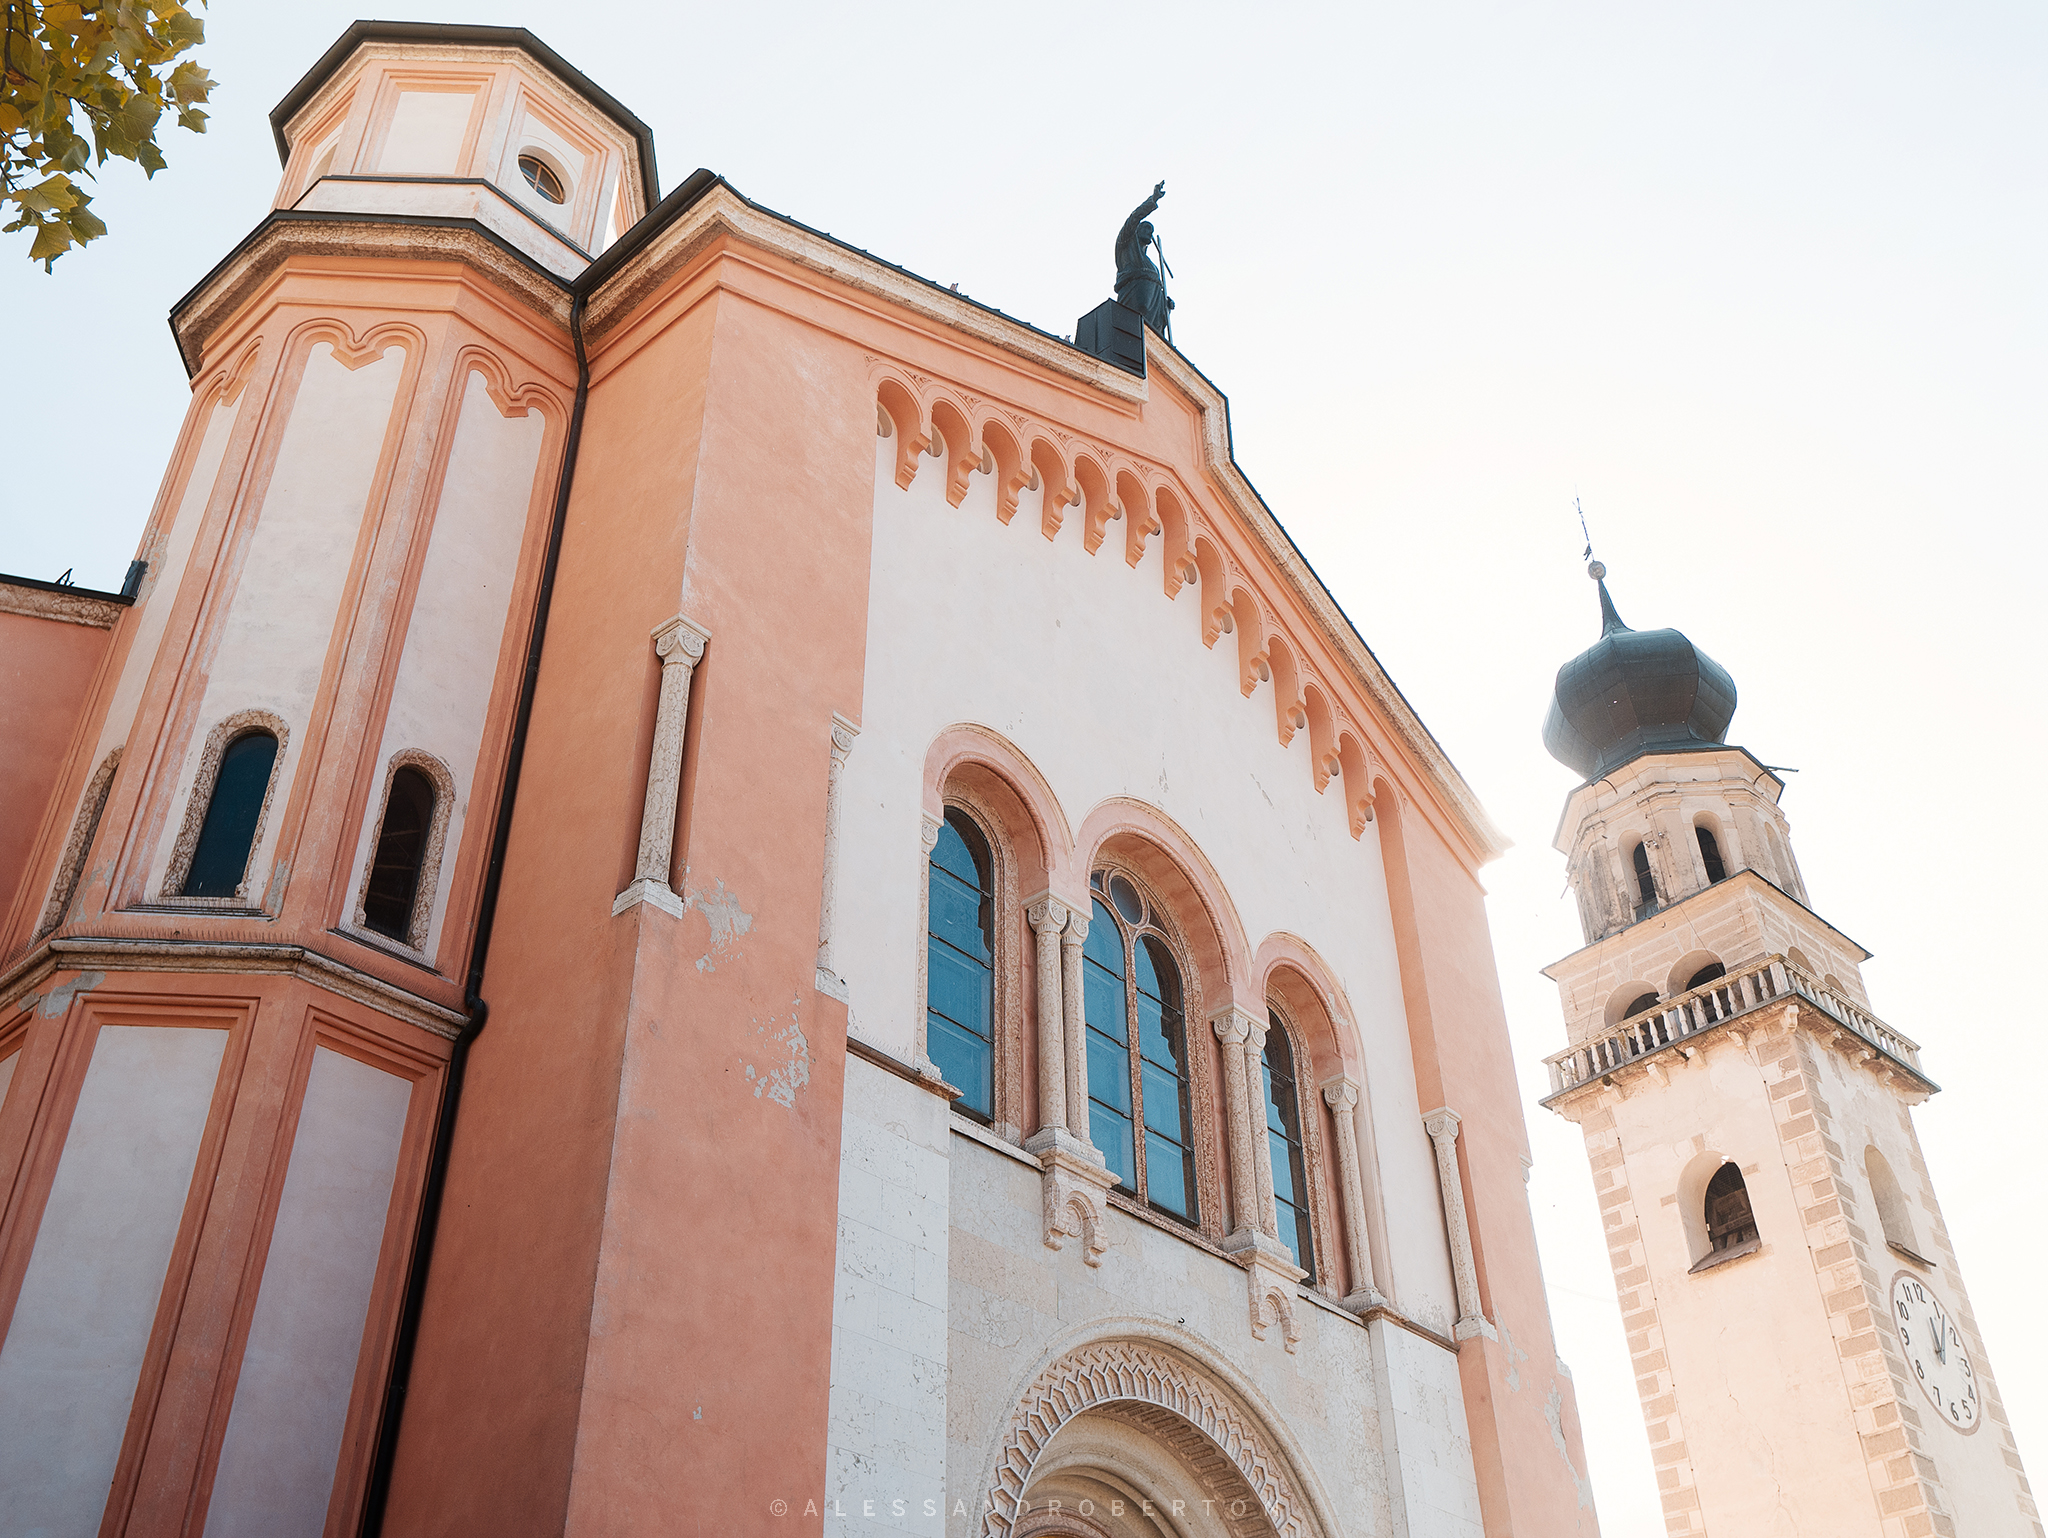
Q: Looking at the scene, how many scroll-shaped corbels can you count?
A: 12